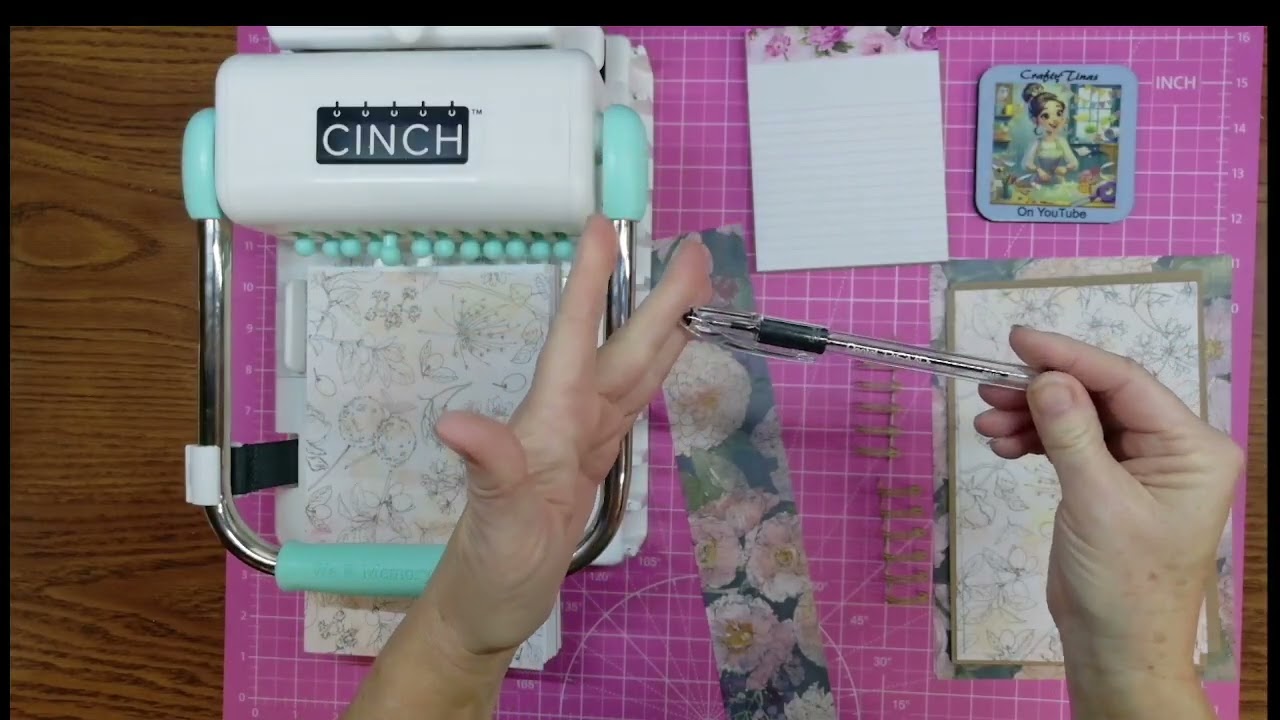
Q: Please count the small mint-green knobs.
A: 12